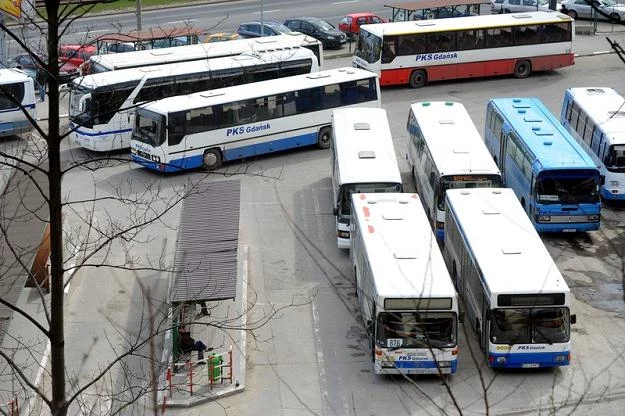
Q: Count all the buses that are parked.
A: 11